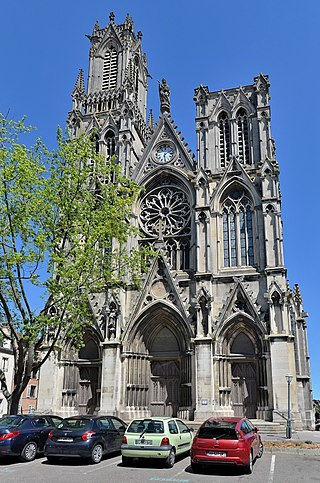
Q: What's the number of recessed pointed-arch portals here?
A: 3